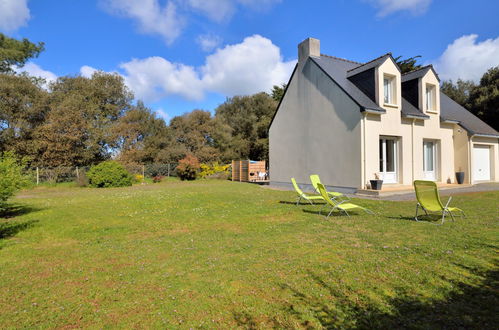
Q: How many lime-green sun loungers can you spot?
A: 4